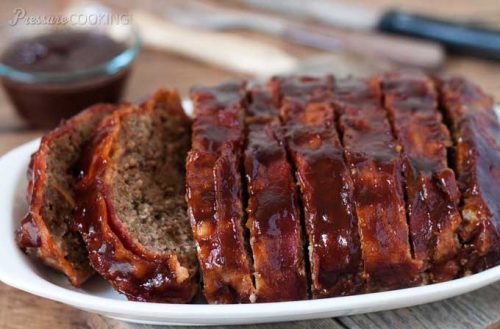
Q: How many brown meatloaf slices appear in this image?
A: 8